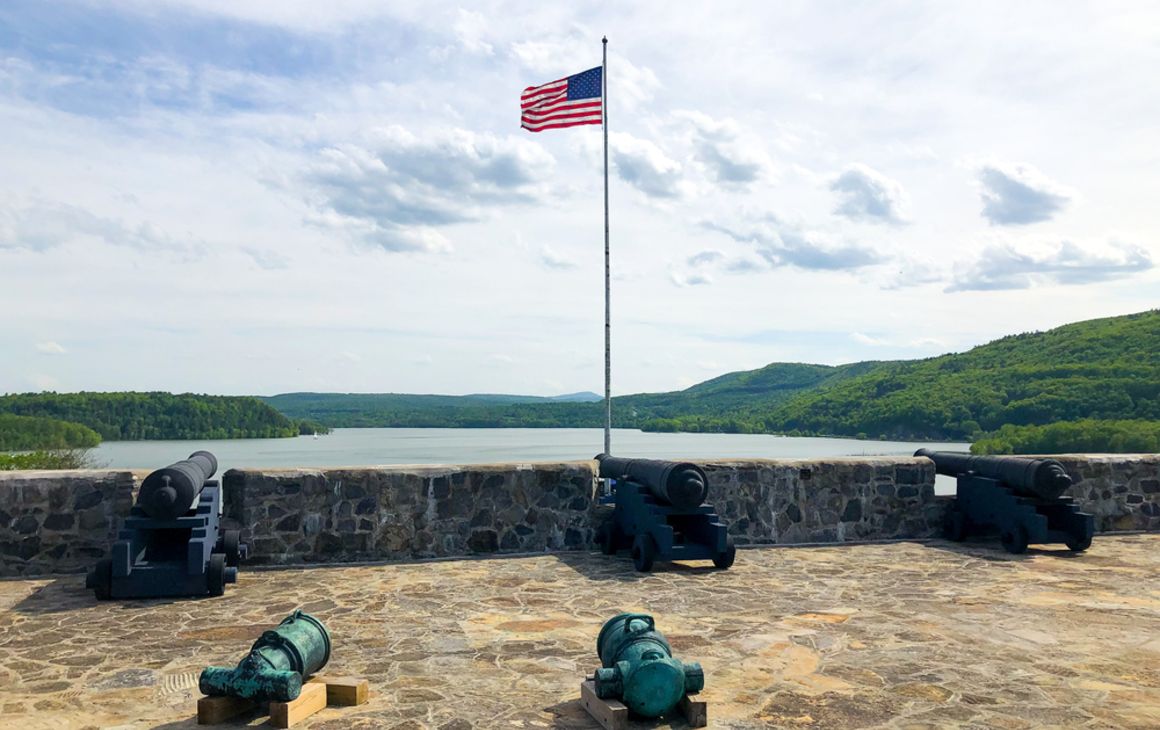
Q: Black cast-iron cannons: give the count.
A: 3